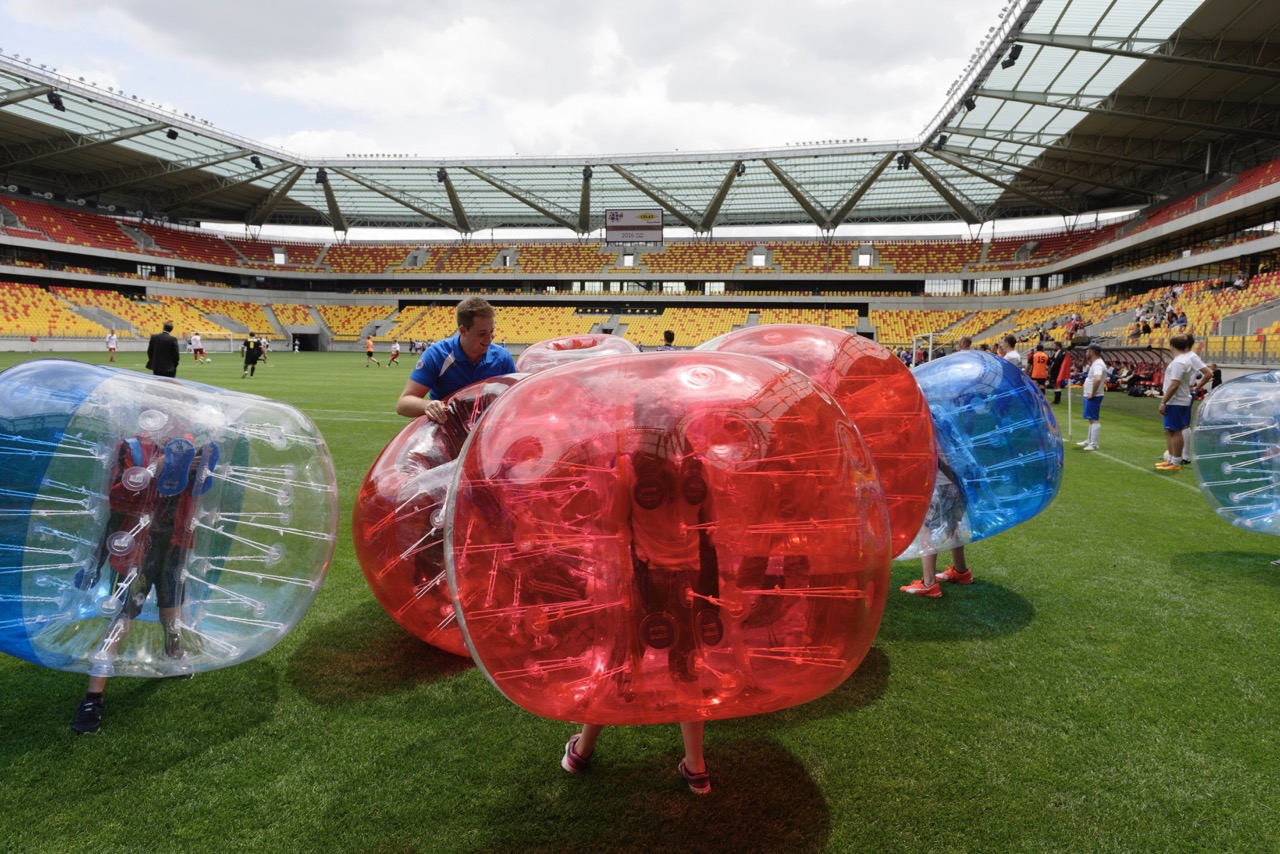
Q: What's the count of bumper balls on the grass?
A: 7